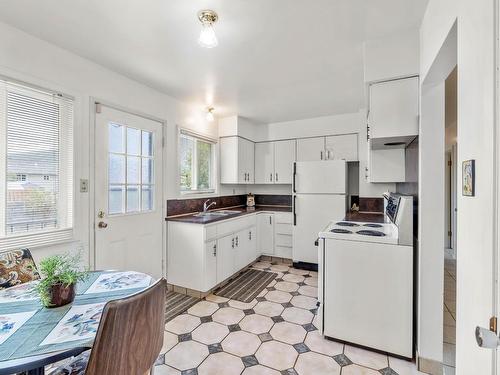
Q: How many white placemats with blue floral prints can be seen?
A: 4